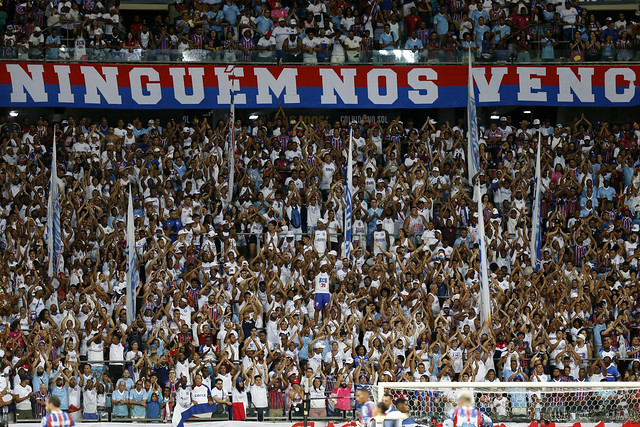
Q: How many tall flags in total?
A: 7